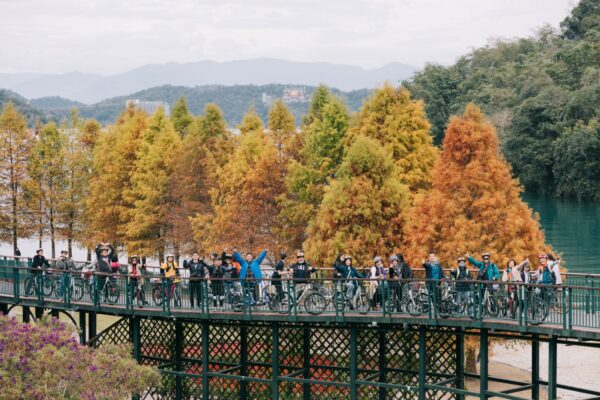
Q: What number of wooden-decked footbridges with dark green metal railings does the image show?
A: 1